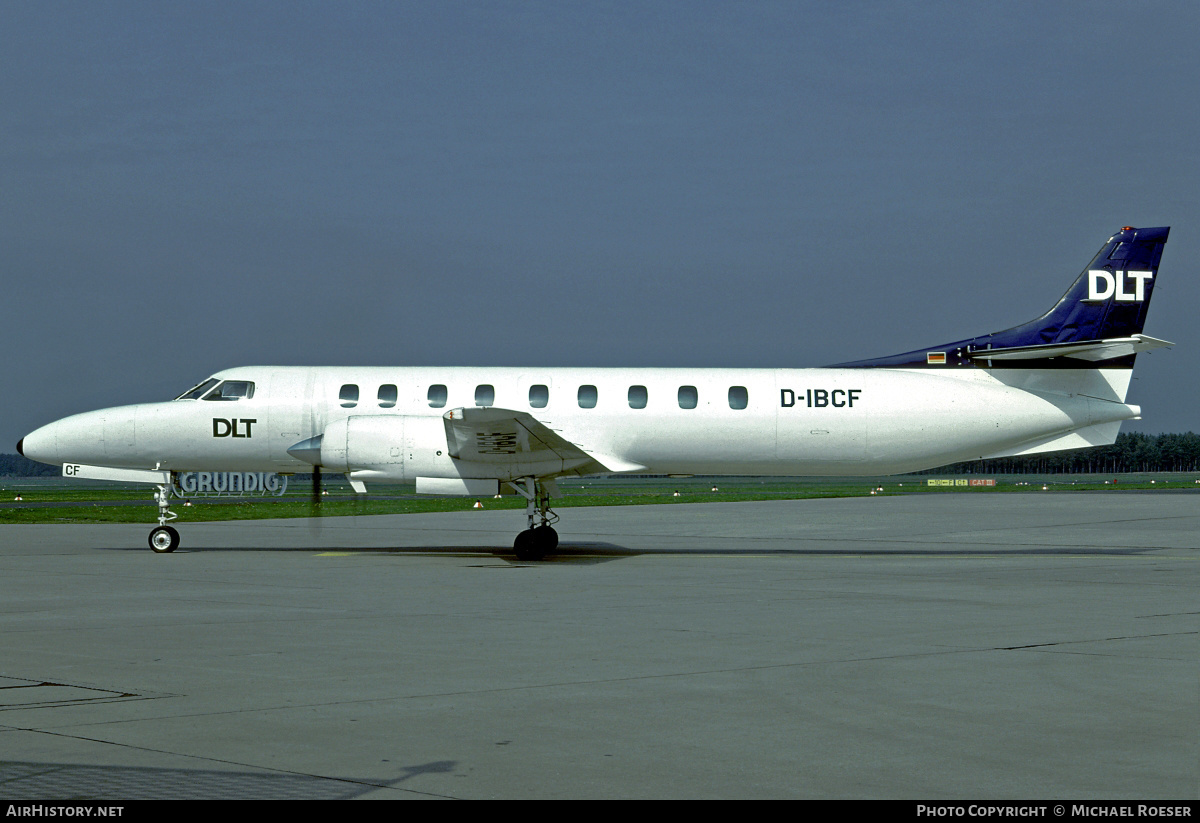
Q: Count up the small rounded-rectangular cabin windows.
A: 9